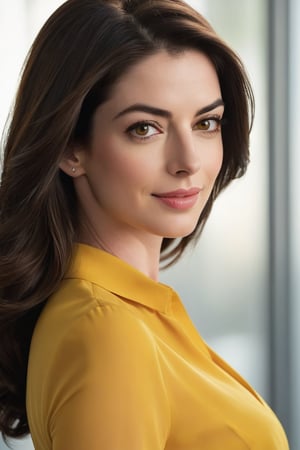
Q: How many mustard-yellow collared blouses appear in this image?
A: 1